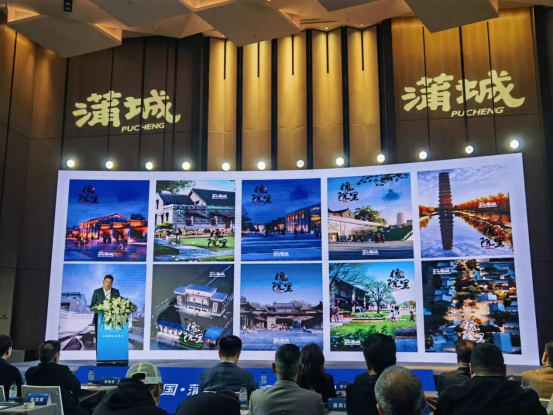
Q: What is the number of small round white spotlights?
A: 12